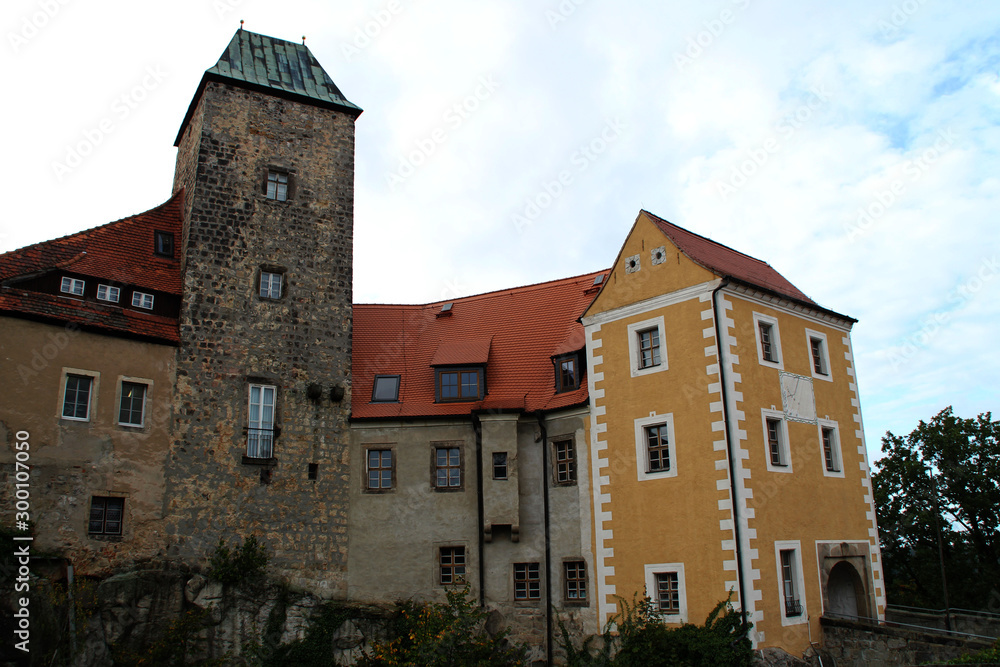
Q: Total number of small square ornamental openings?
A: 2